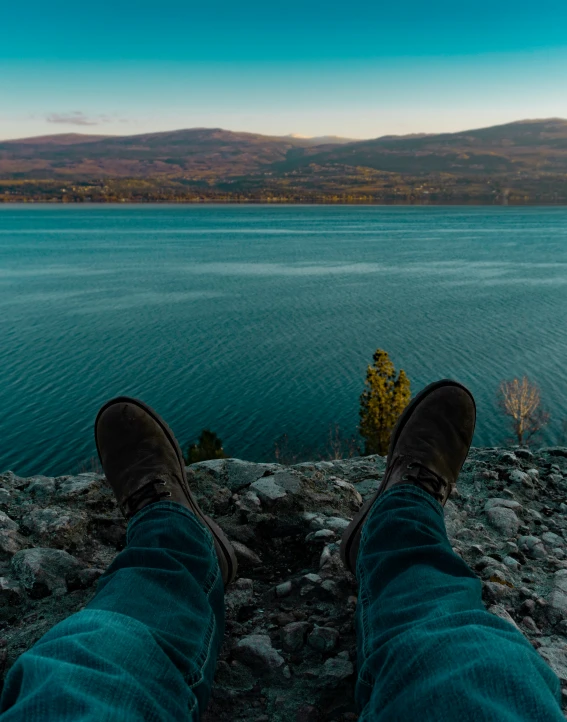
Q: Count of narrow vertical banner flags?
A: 0